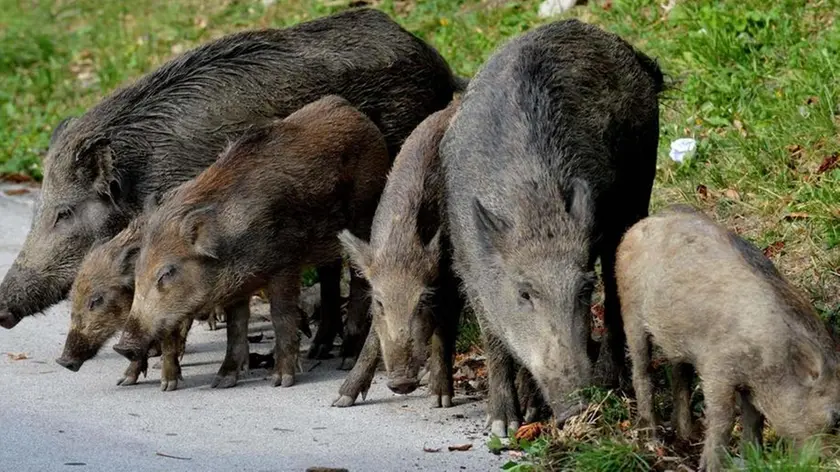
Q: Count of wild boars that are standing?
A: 6